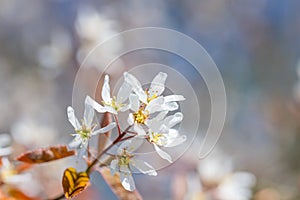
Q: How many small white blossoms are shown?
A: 6